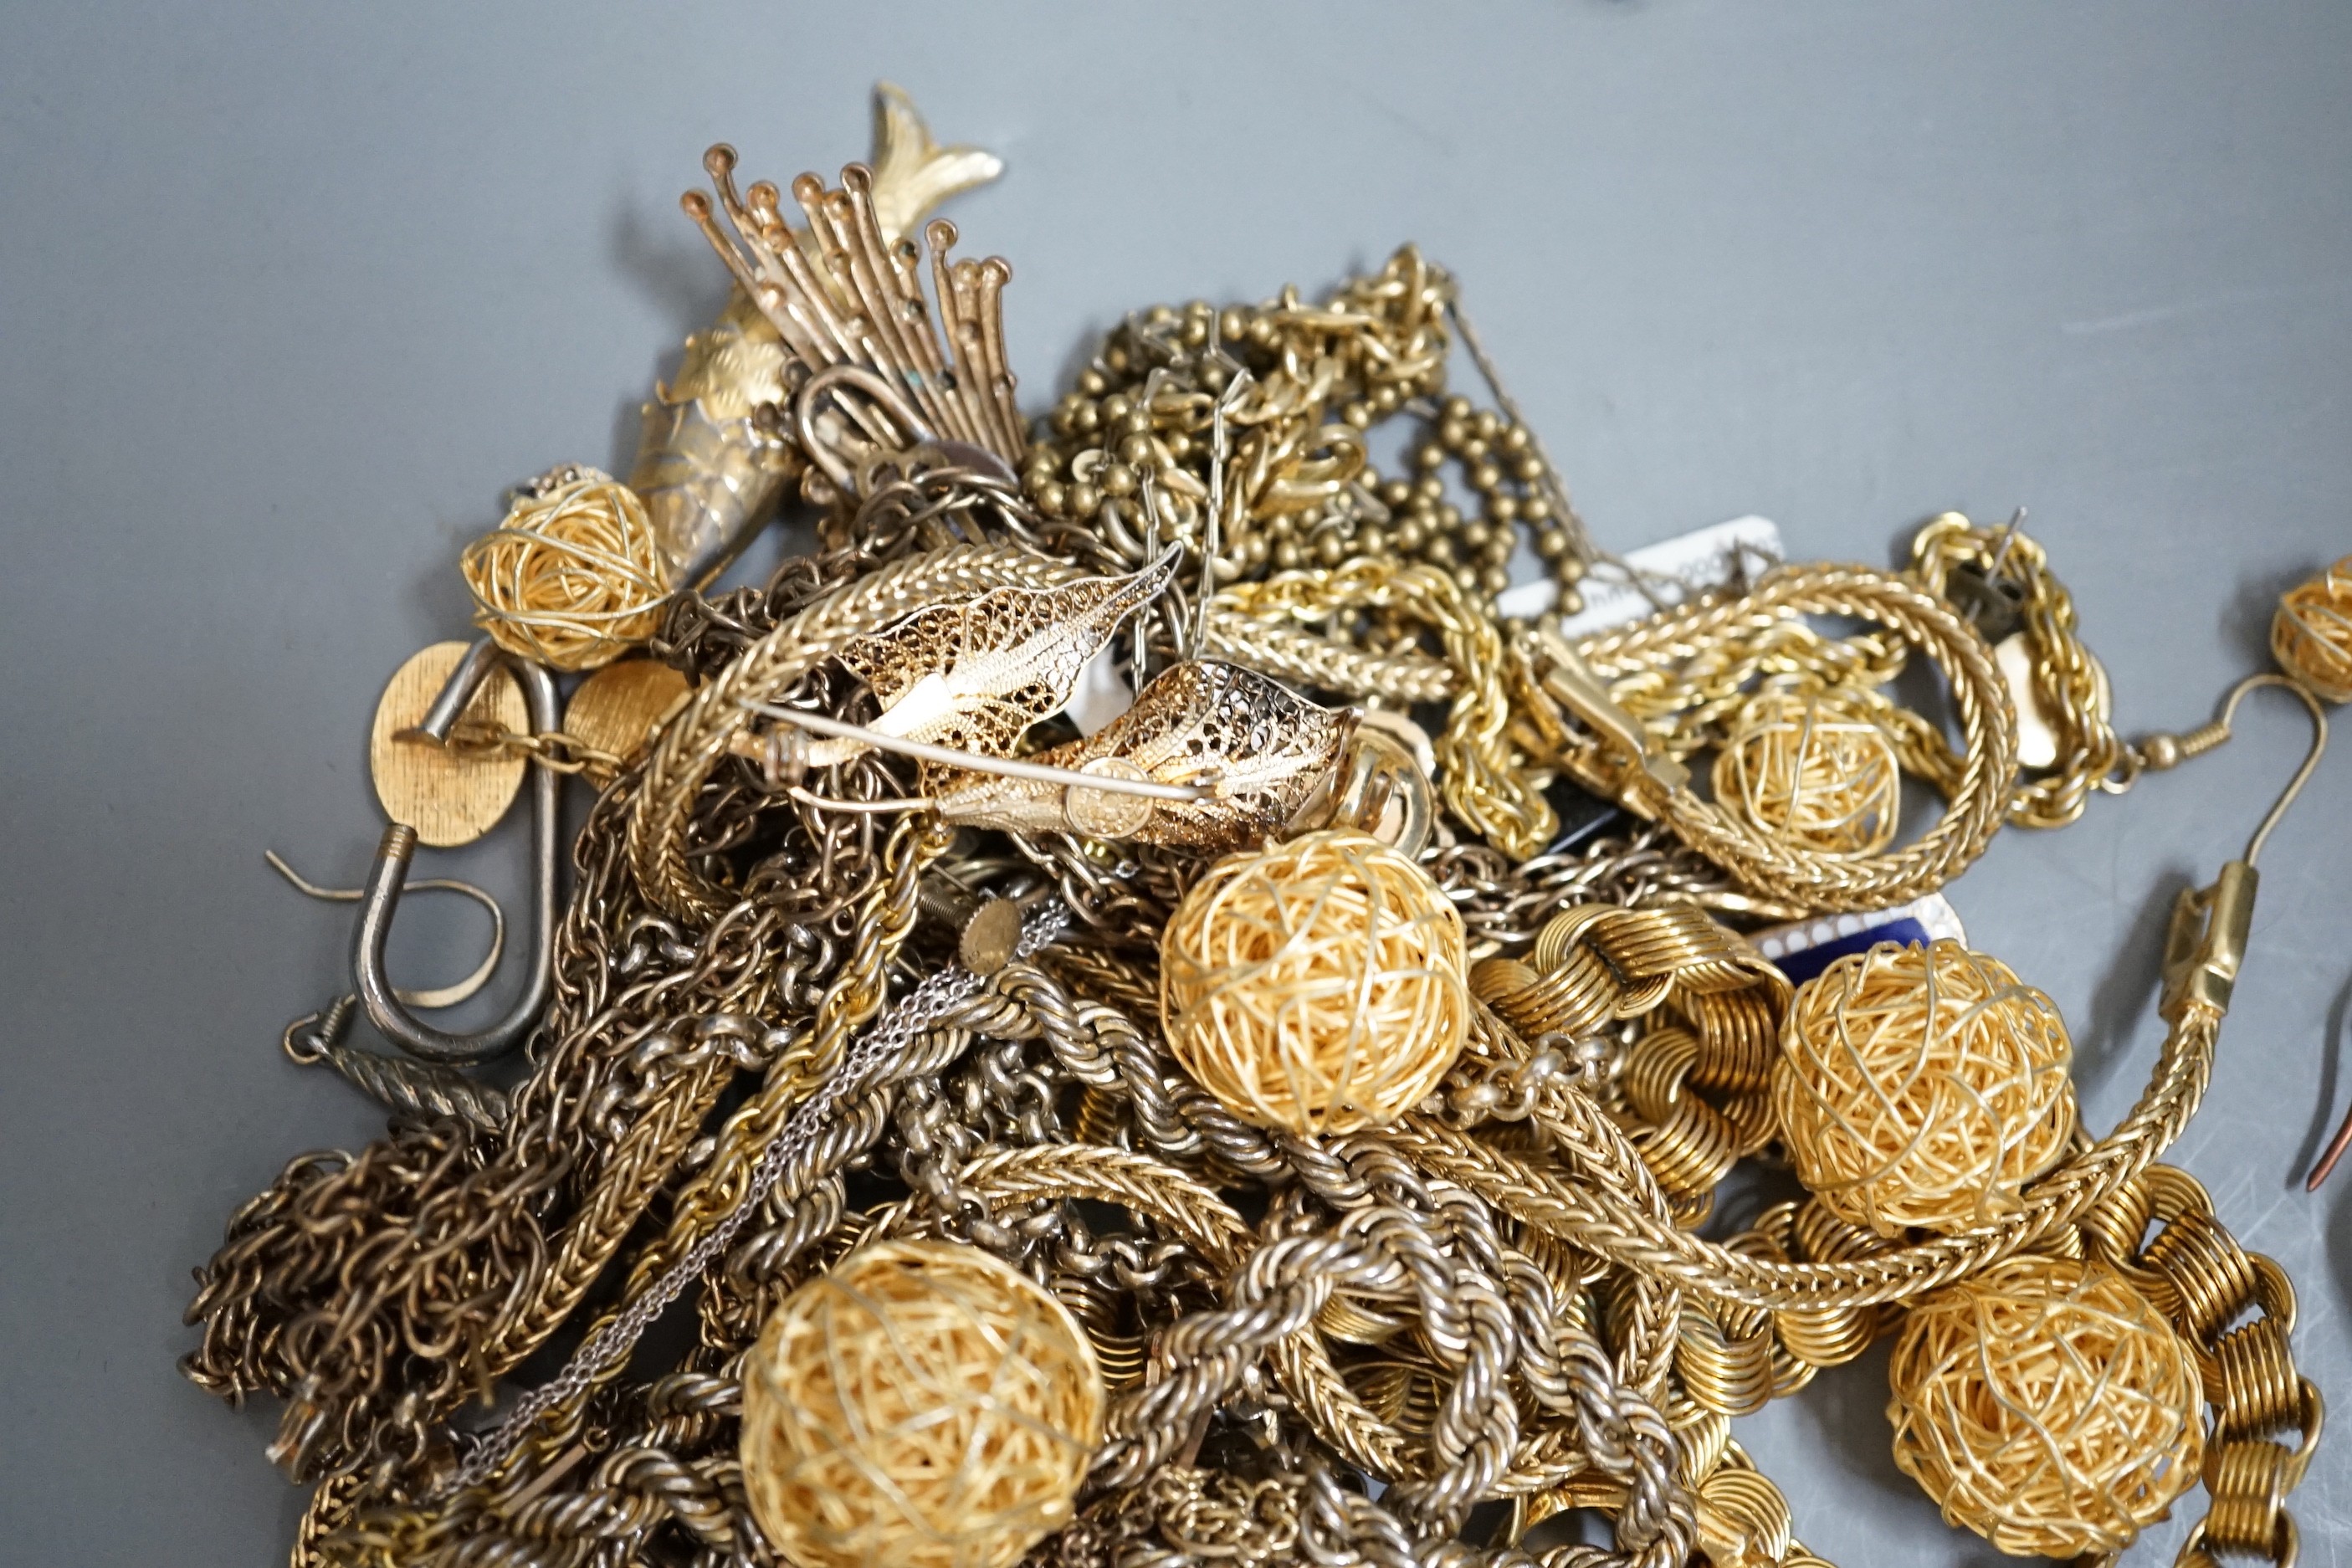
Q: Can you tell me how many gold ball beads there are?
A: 7